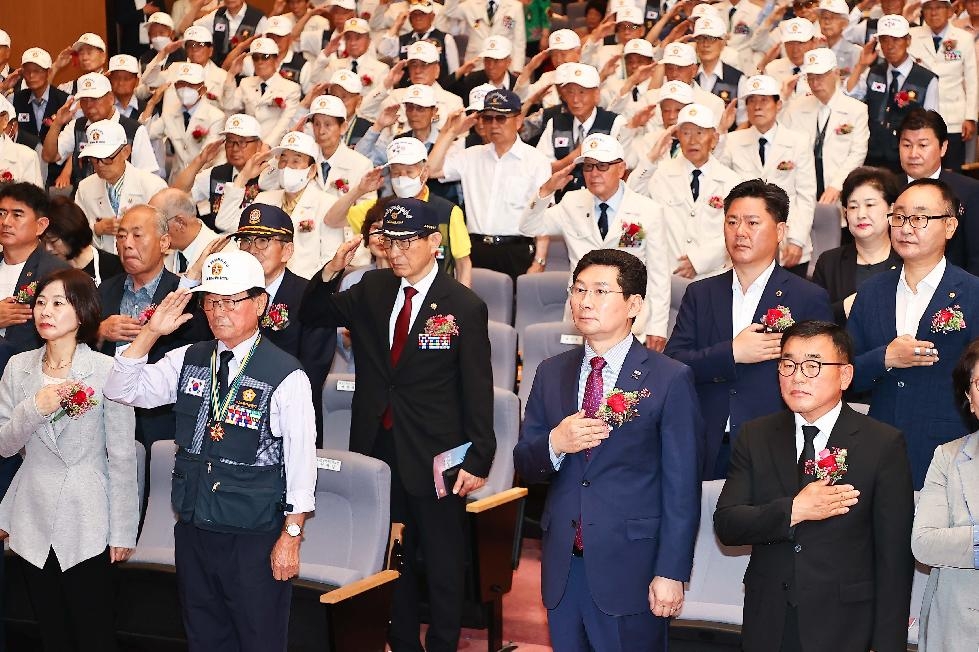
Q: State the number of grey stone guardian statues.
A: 0